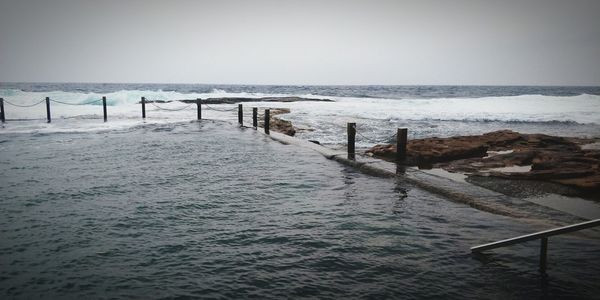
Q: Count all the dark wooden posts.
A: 10